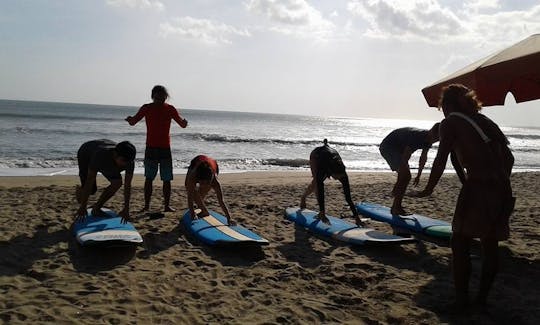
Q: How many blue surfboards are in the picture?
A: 4